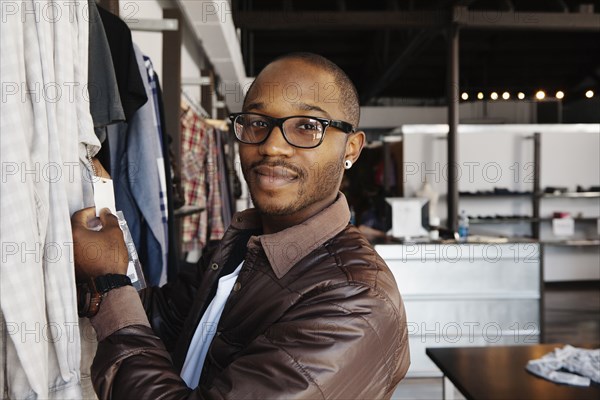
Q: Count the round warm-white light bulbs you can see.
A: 8